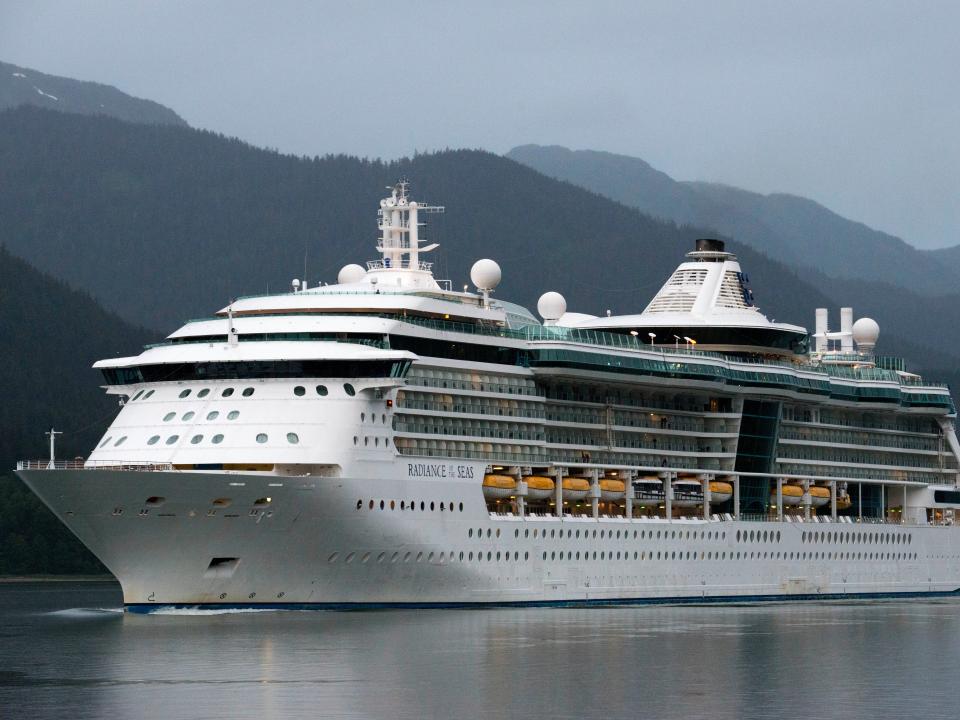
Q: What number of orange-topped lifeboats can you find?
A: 7